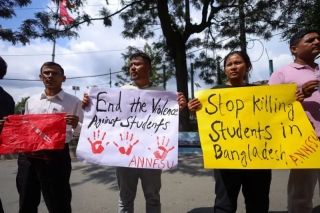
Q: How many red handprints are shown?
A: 3